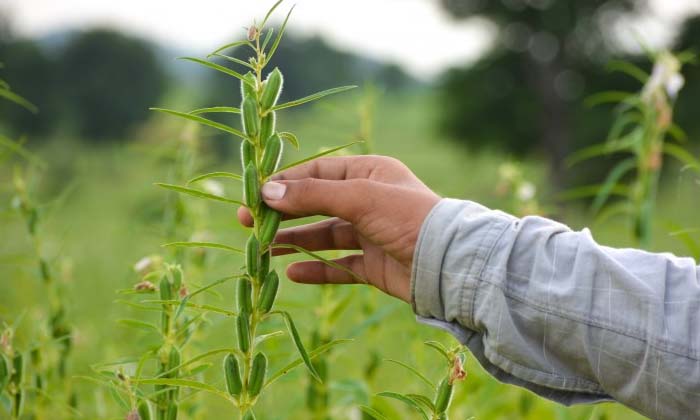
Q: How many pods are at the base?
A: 2